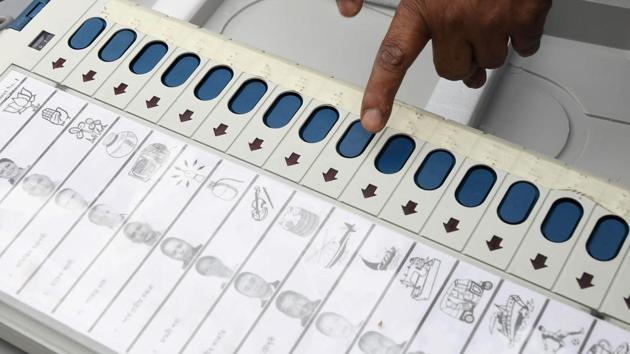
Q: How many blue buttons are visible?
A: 15